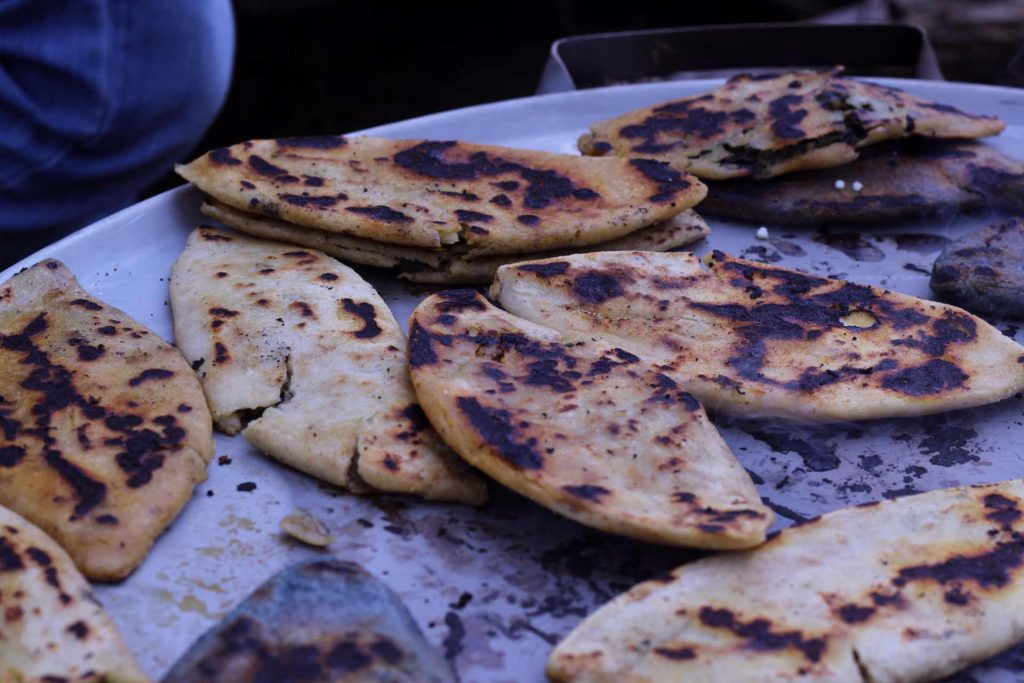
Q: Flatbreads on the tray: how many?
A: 12